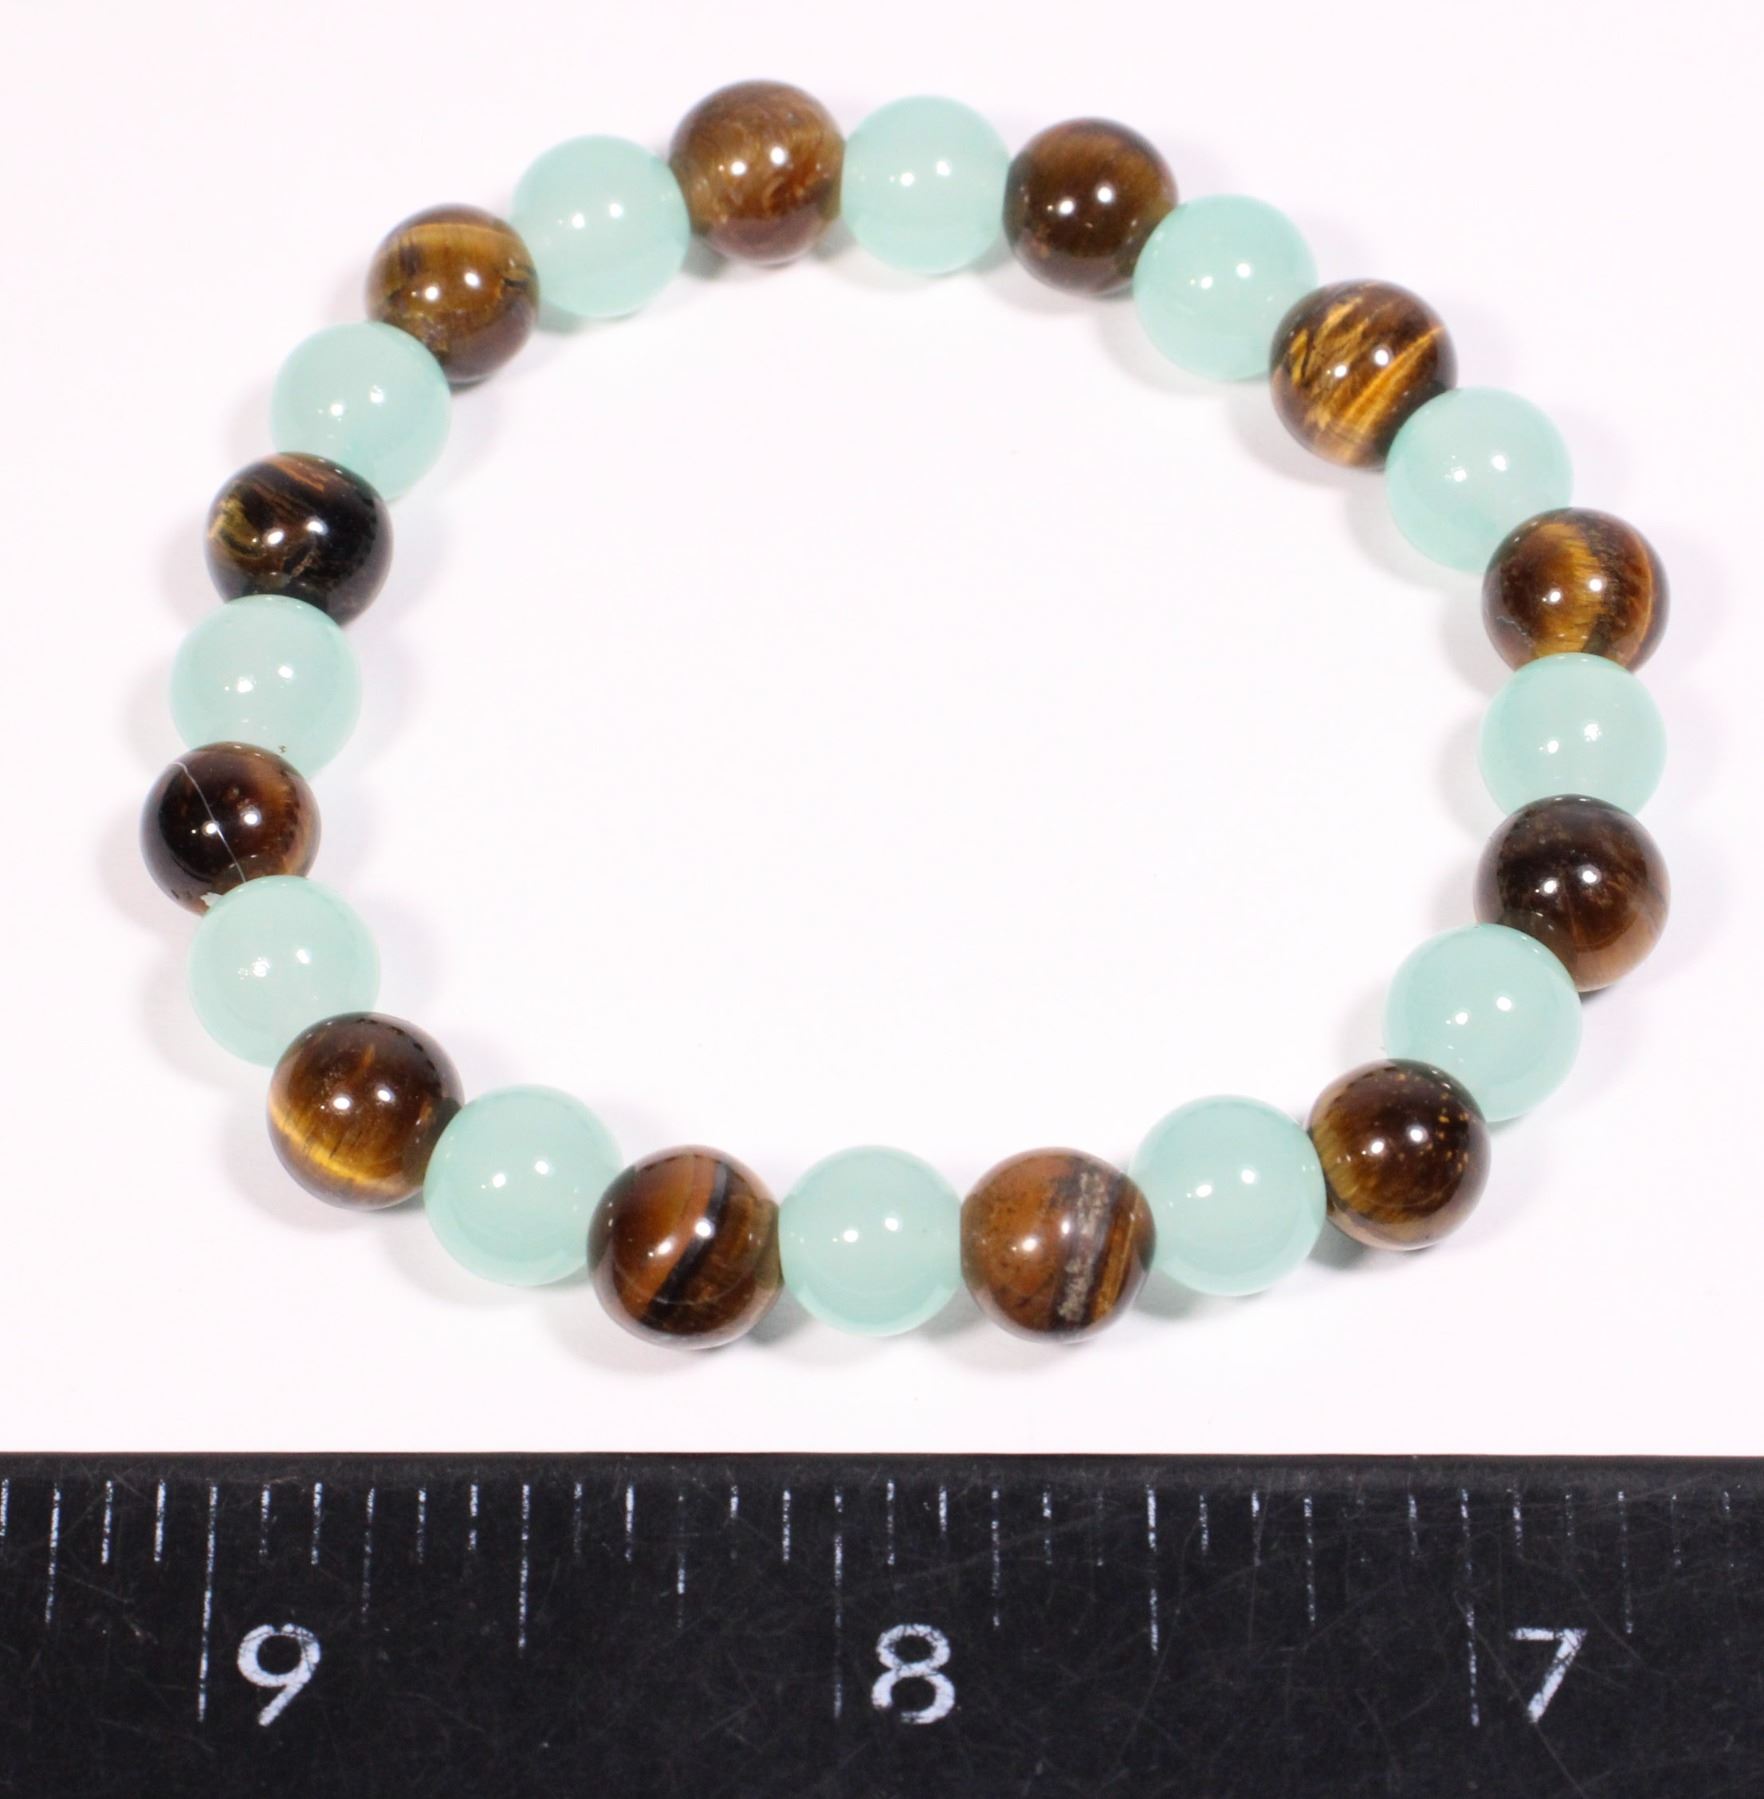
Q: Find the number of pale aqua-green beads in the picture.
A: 12